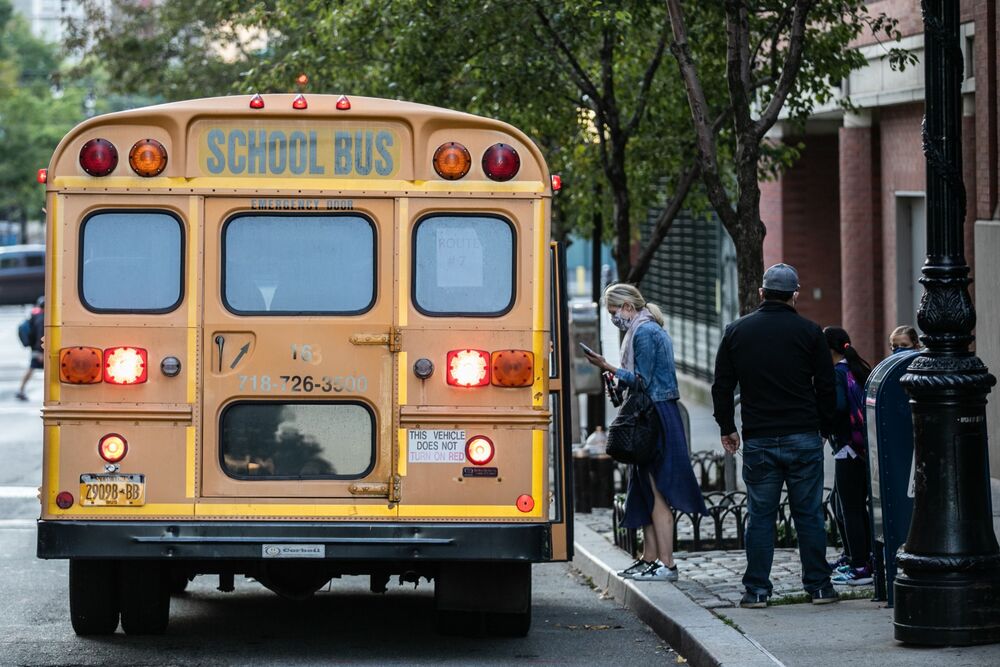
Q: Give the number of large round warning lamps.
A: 4